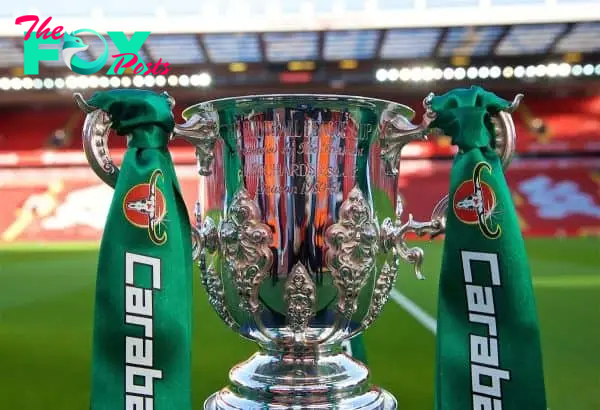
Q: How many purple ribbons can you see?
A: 0